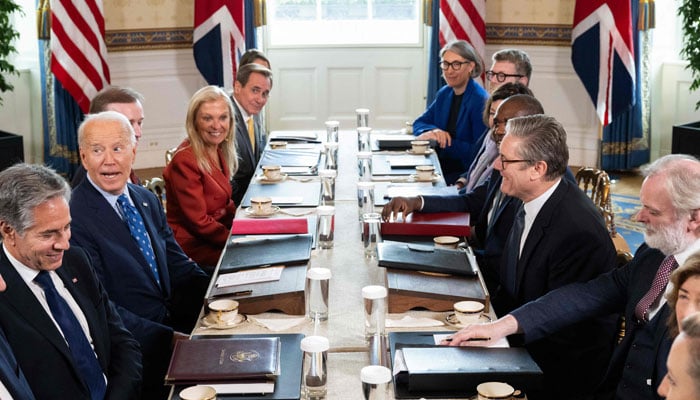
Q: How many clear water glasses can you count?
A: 13